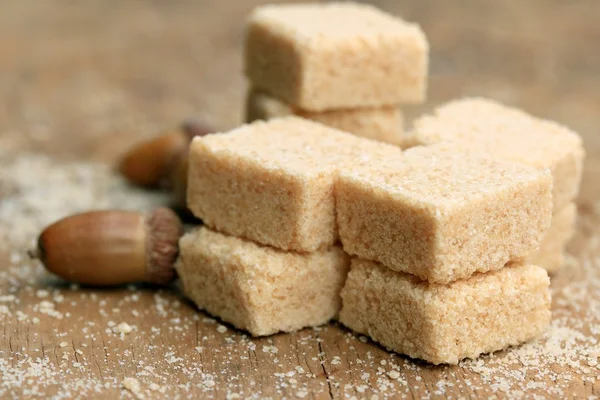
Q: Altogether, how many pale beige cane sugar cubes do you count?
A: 8